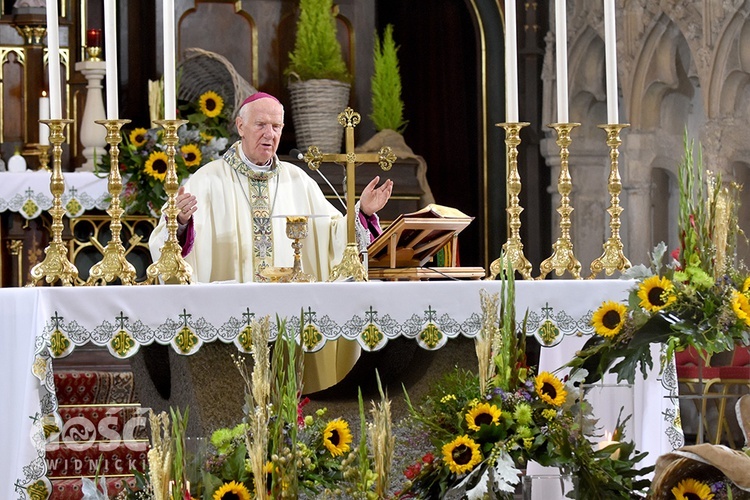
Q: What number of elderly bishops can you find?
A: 1